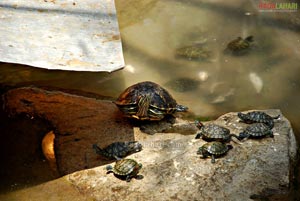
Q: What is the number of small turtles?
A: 6